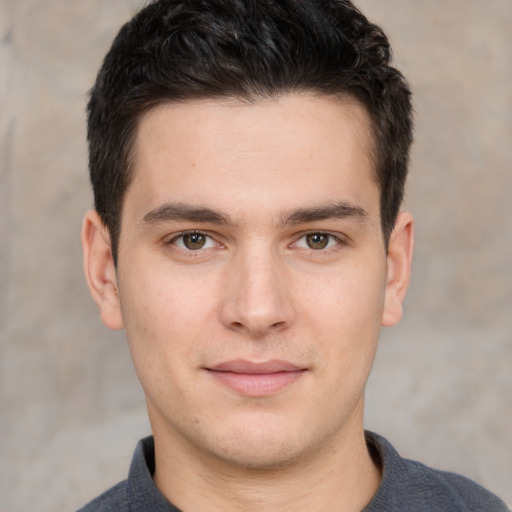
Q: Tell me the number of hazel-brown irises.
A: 2